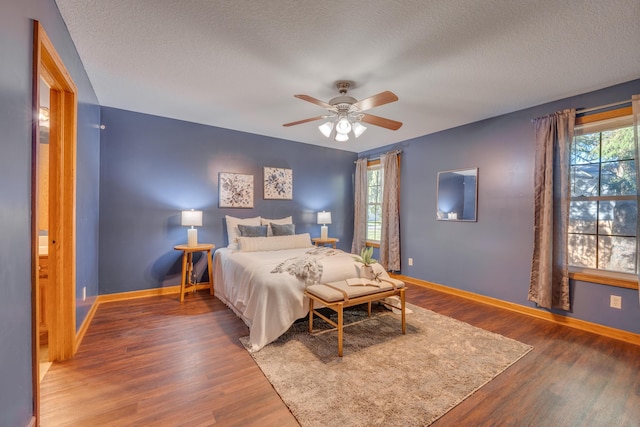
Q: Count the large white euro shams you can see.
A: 2